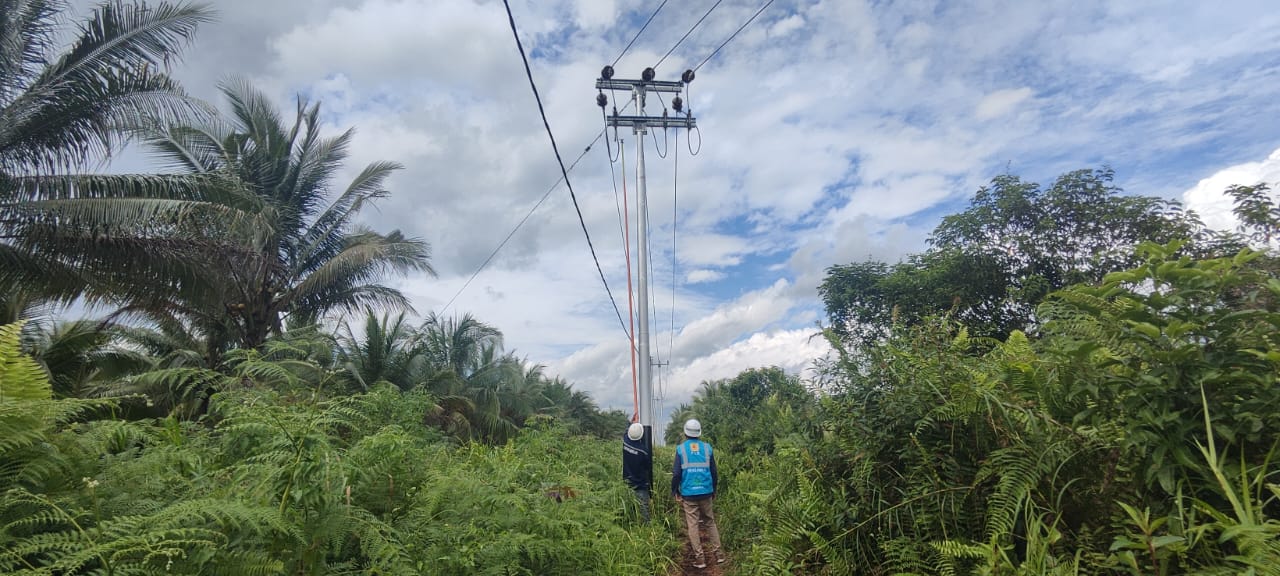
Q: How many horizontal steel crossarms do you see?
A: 2